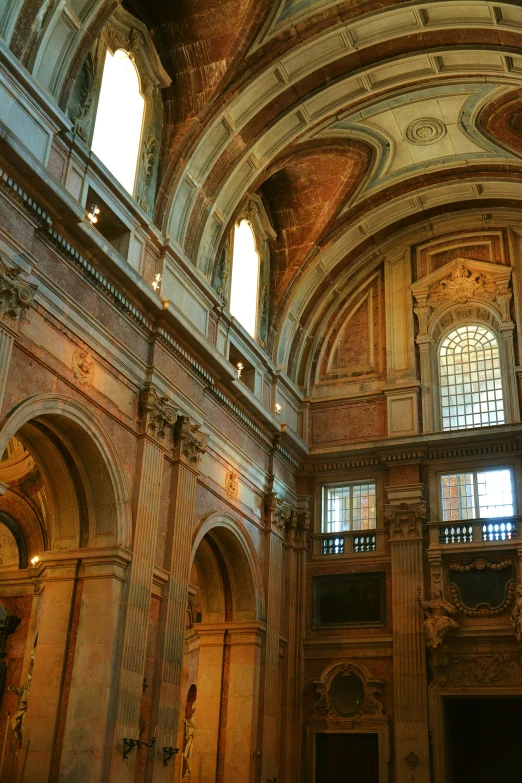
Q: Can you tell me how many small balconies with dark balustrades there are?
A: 2